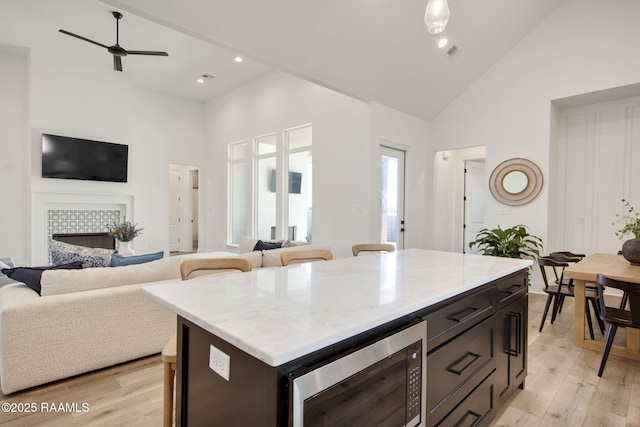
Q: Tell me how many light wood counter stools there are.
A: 3